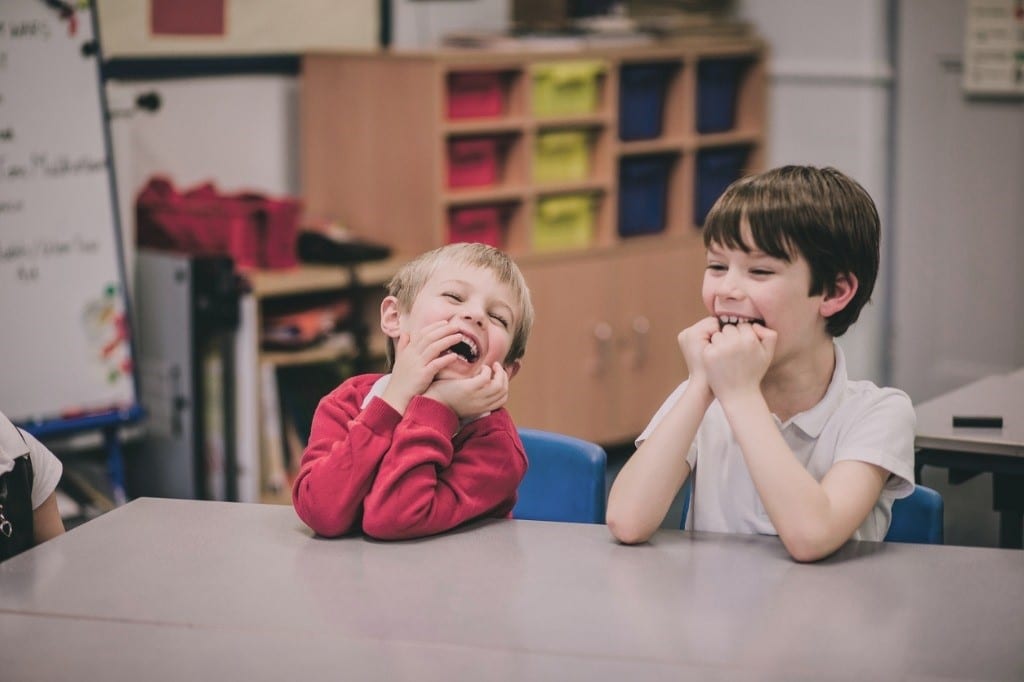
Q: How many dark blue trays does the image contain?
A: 4